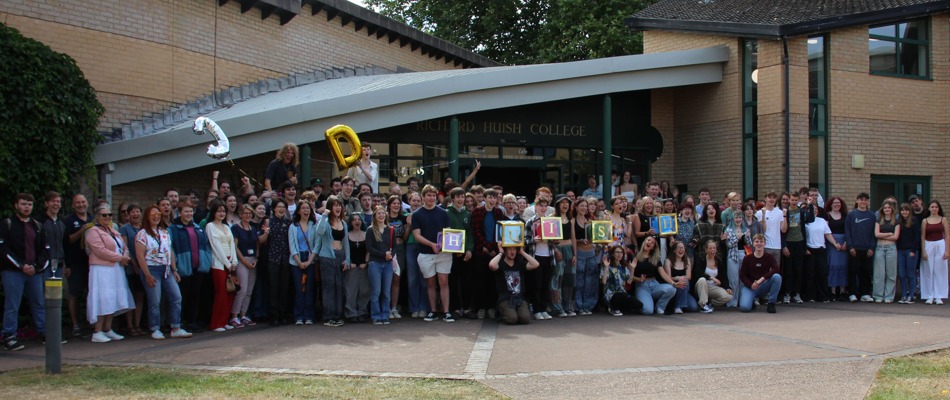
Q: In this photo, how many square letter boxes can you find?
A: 5